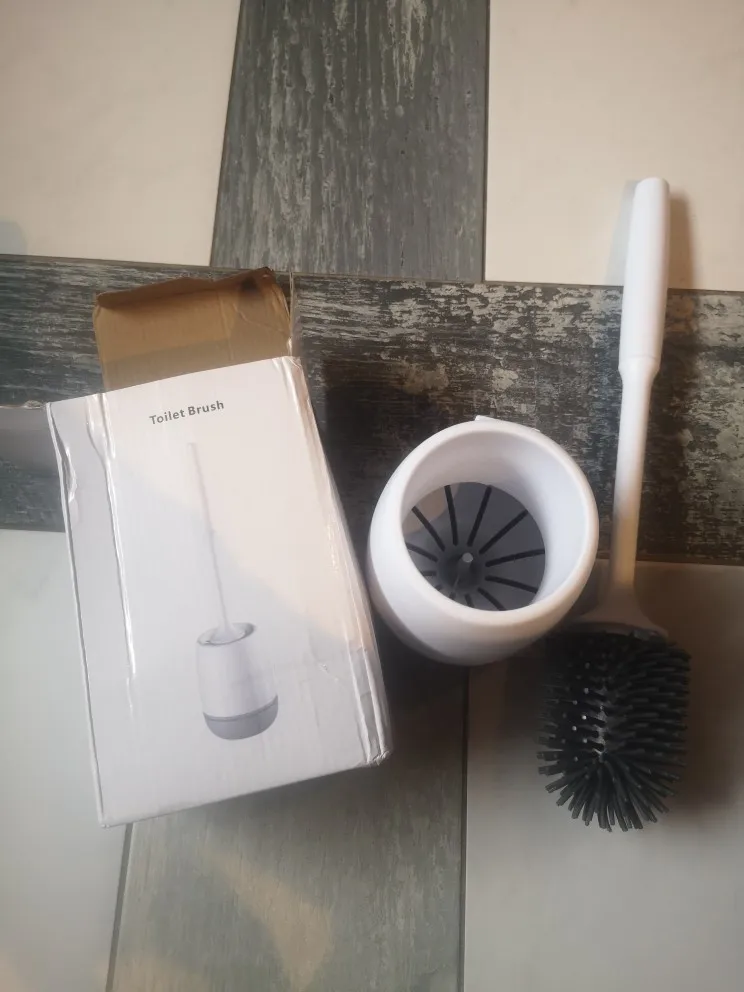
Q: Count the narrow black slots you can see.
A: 12